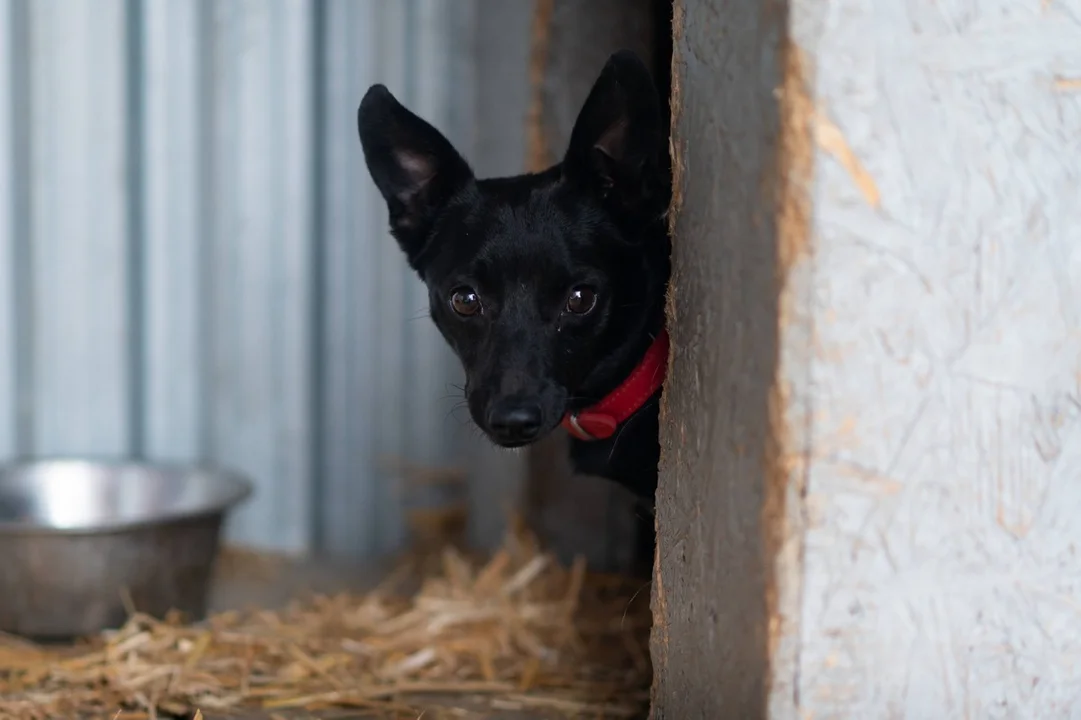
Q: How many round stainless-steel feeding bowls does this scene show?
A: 1